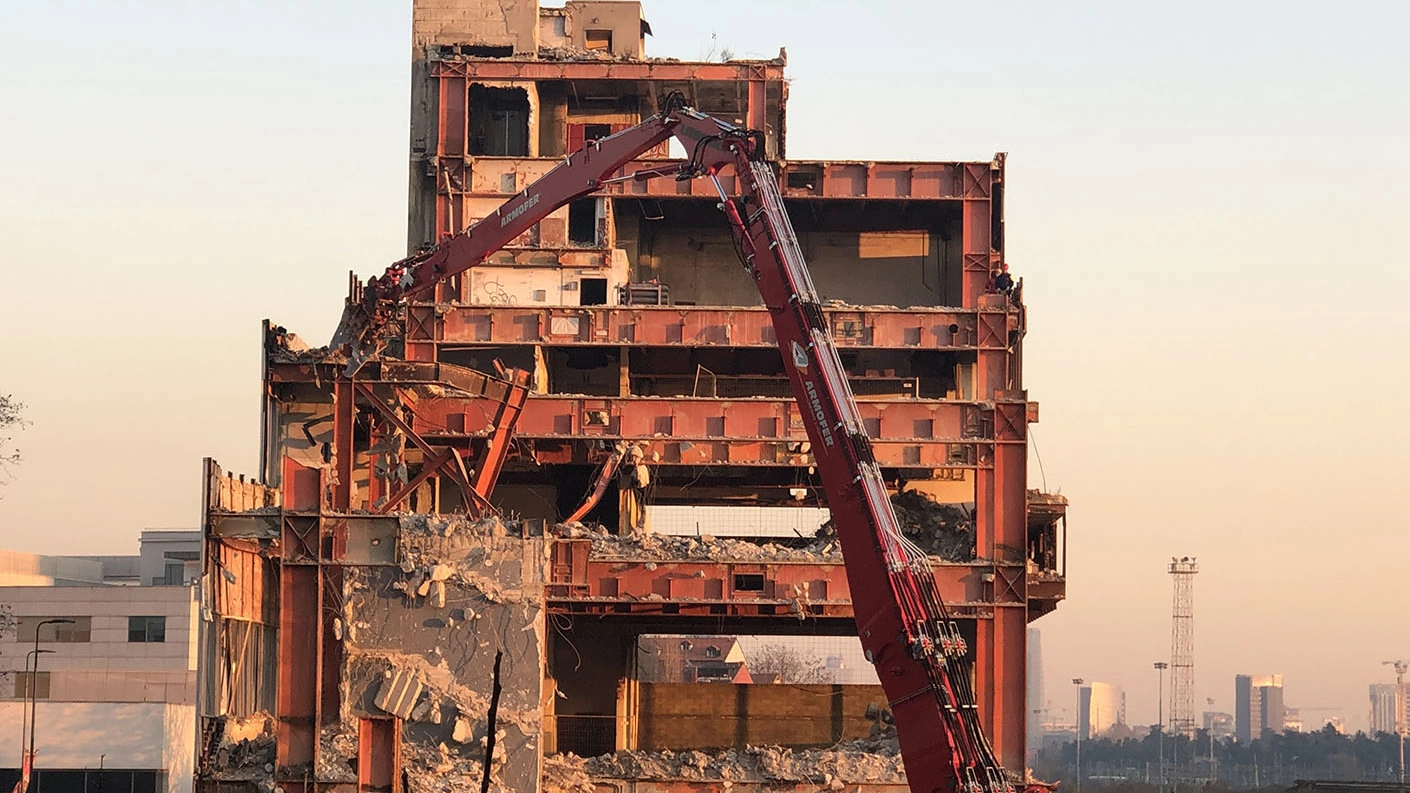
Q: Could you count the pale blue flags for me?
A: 0